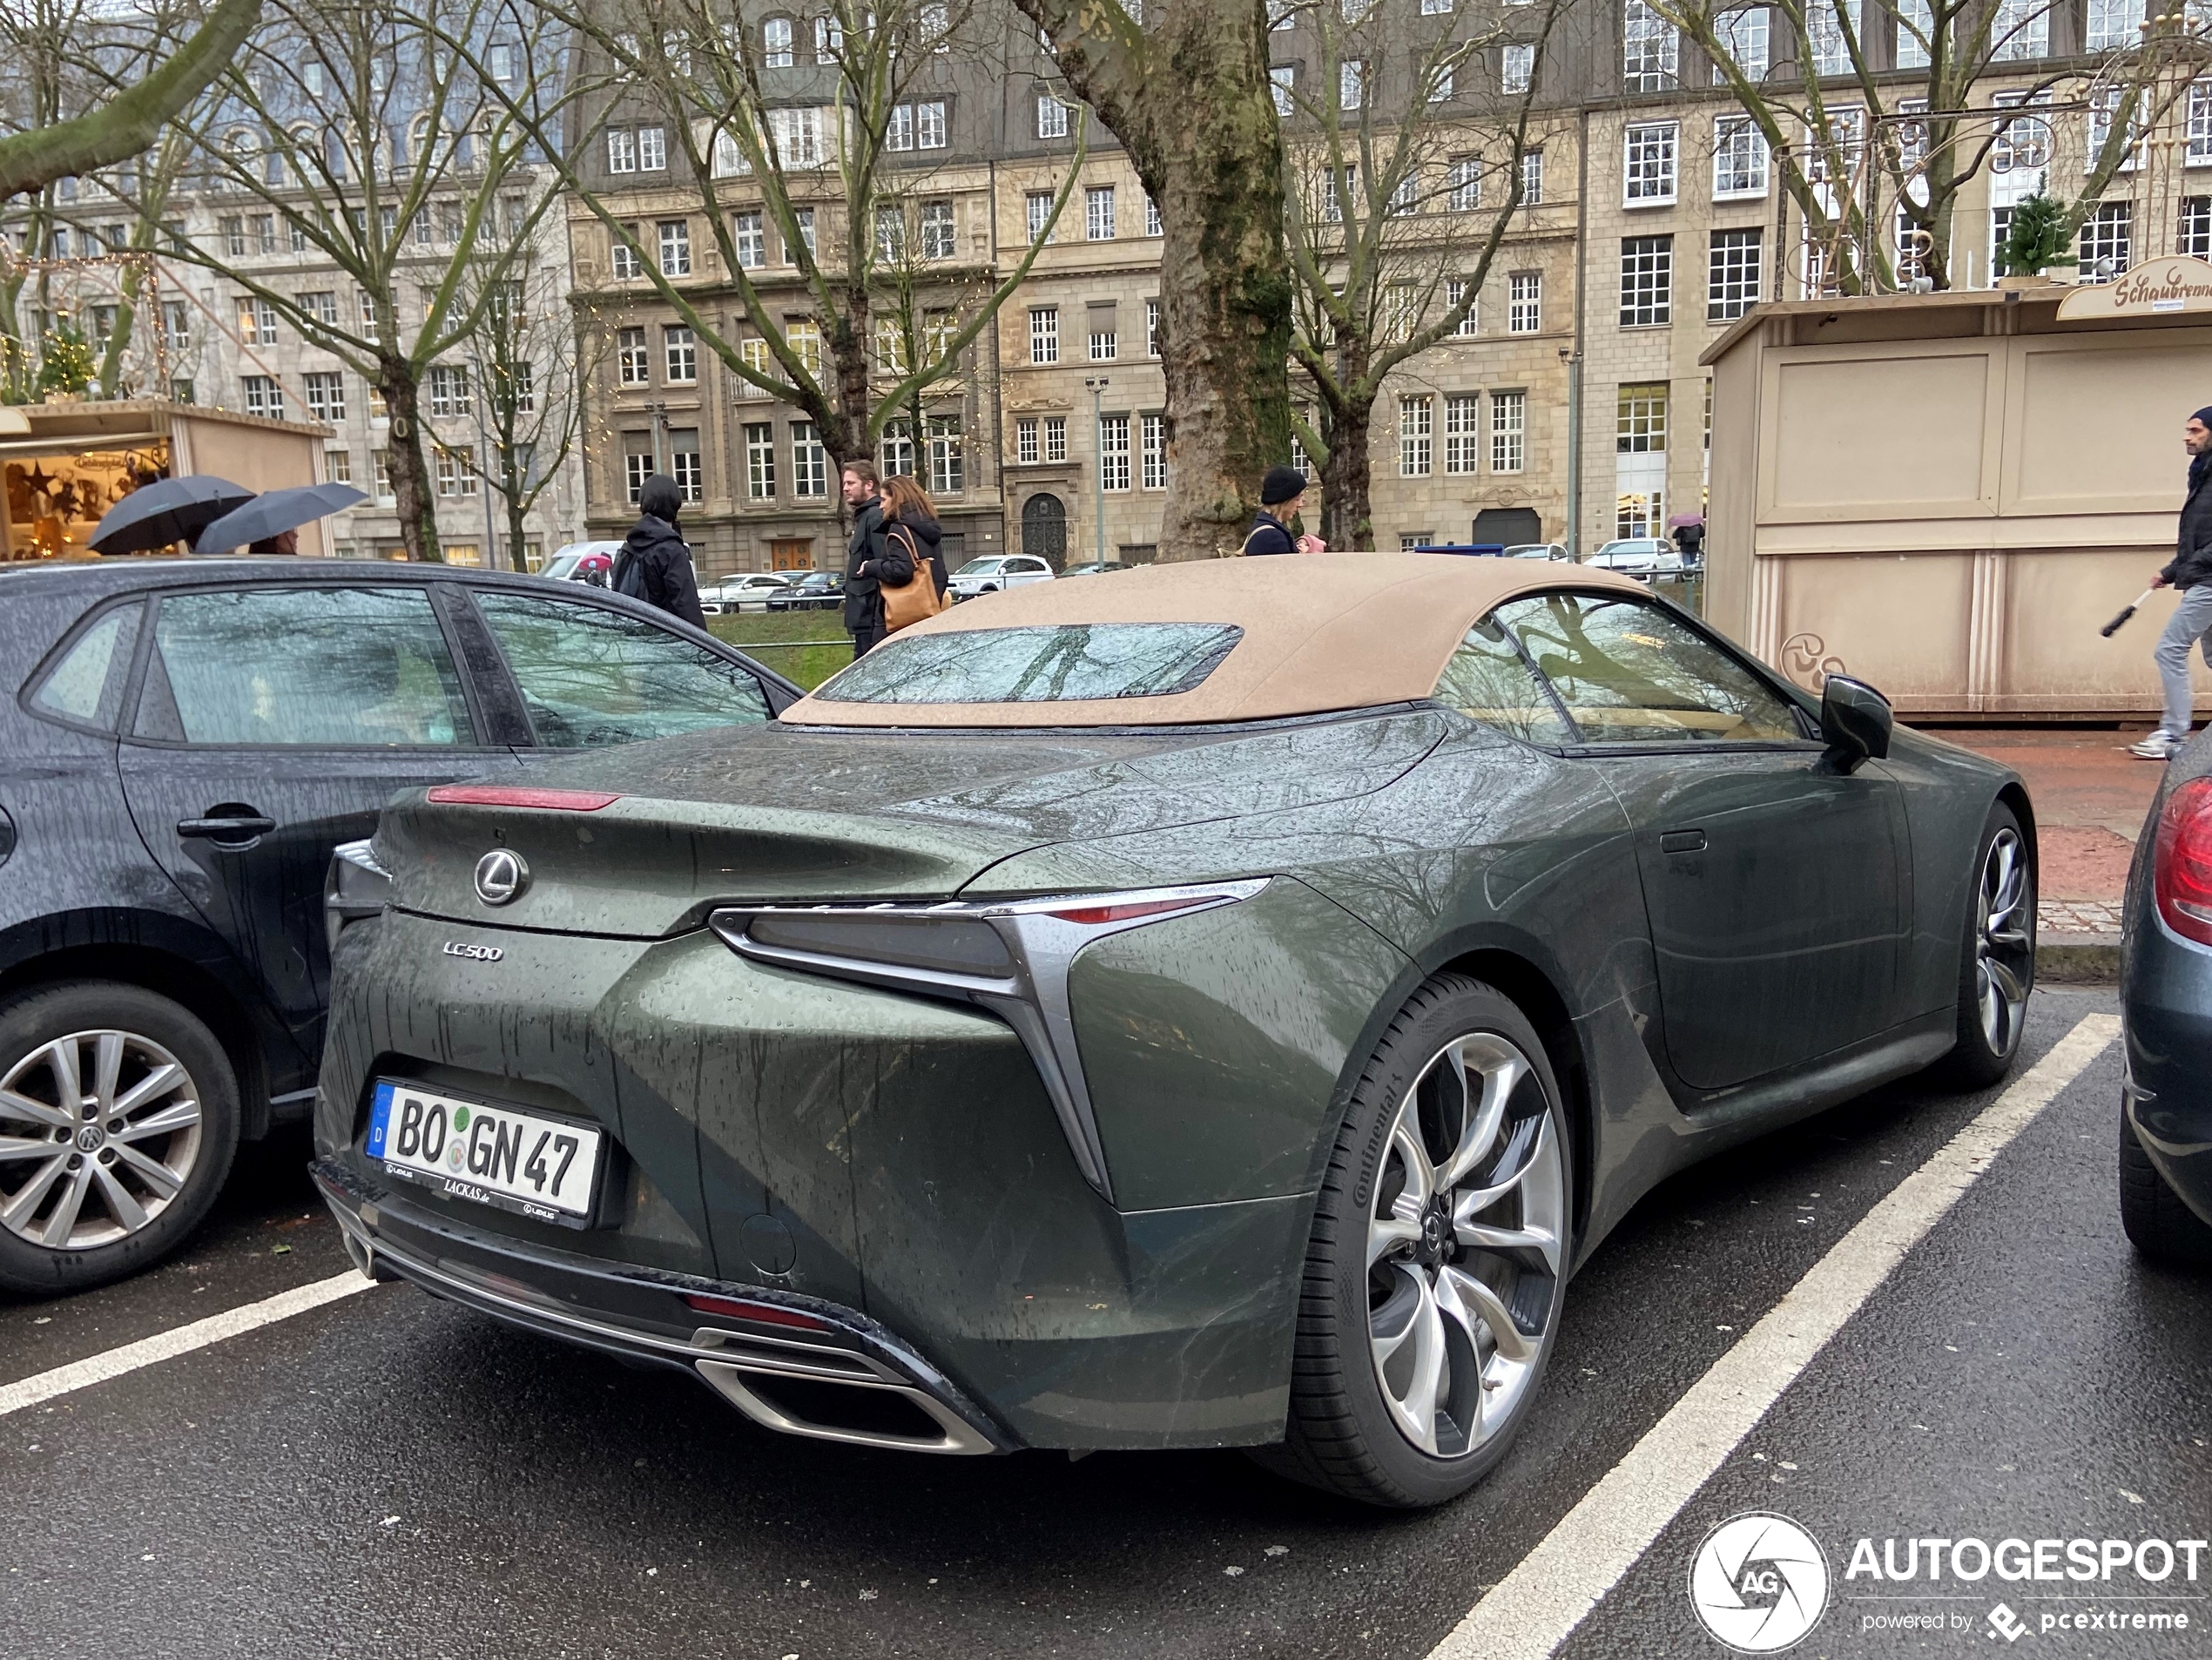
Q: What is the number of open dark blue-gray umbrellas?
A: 2